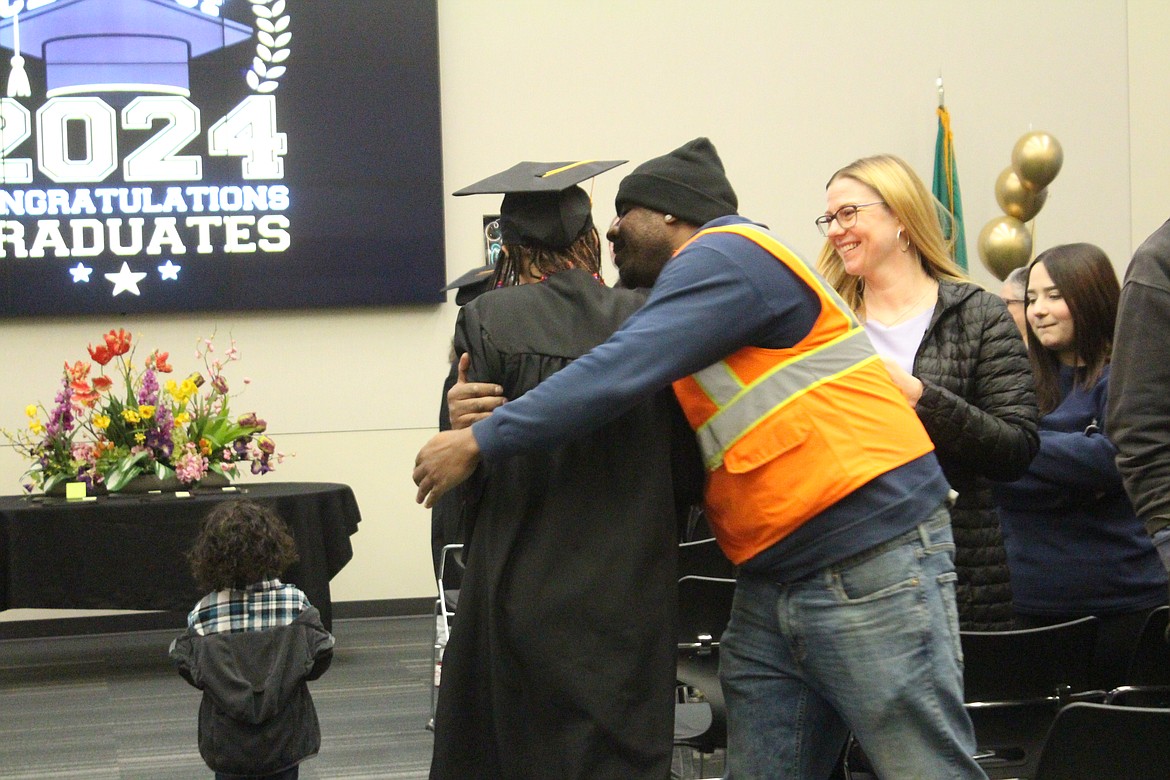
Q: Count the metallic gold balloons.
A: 3